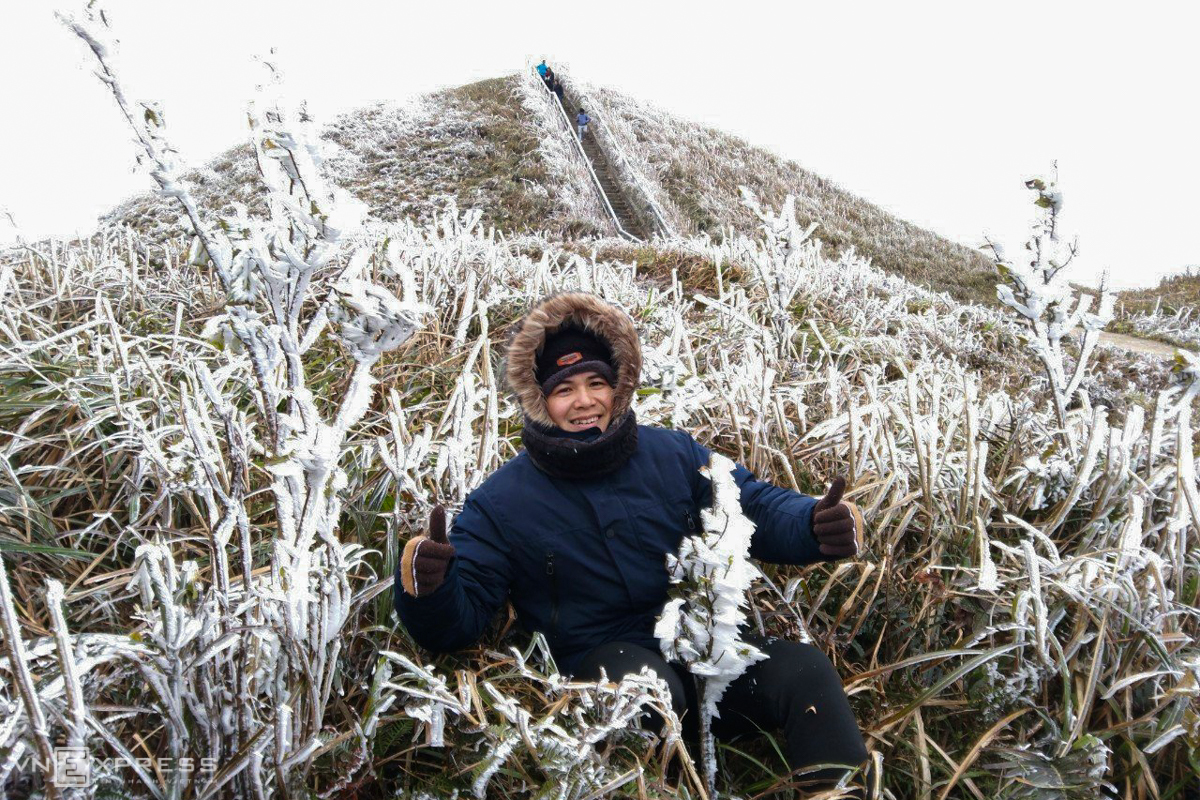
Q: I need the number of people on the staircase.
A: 4